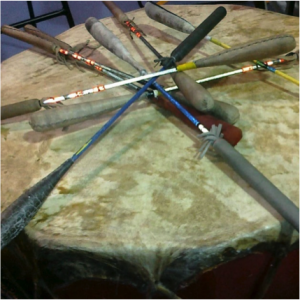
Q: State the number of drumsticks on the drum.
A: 8